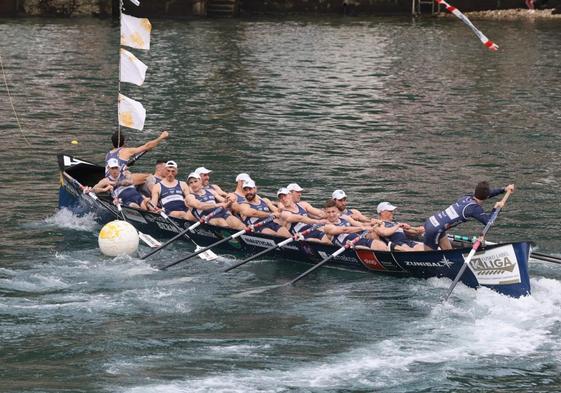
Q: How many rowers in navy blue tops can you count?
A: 14